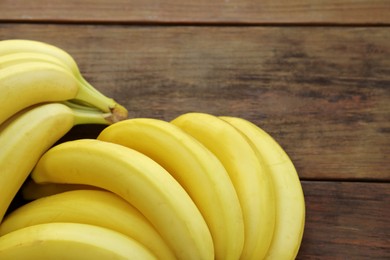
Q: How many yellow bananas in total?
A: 11